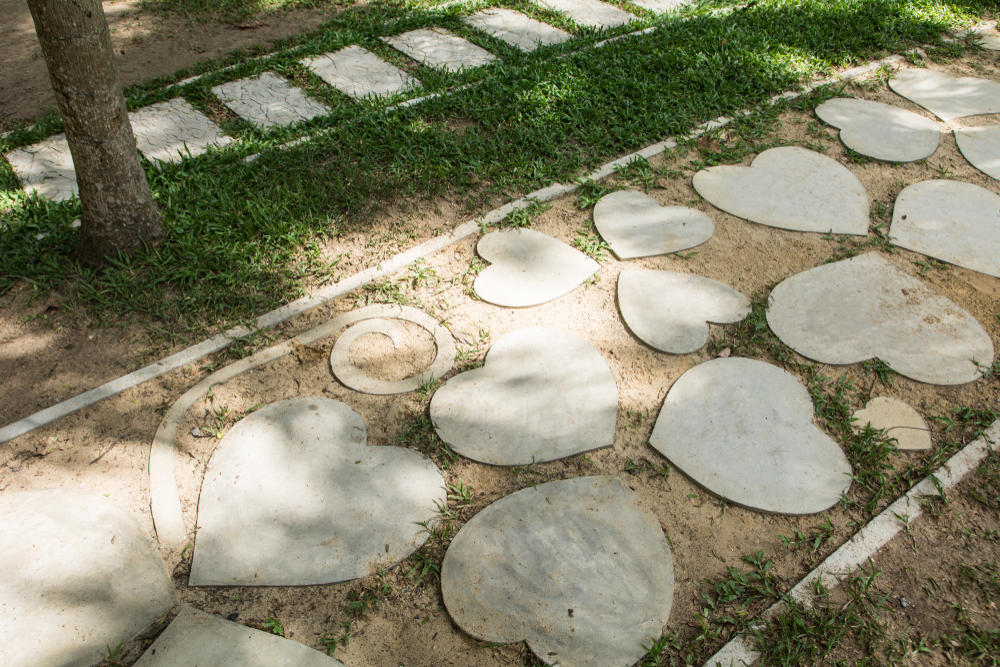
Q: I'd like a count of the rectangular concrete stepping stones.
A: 8